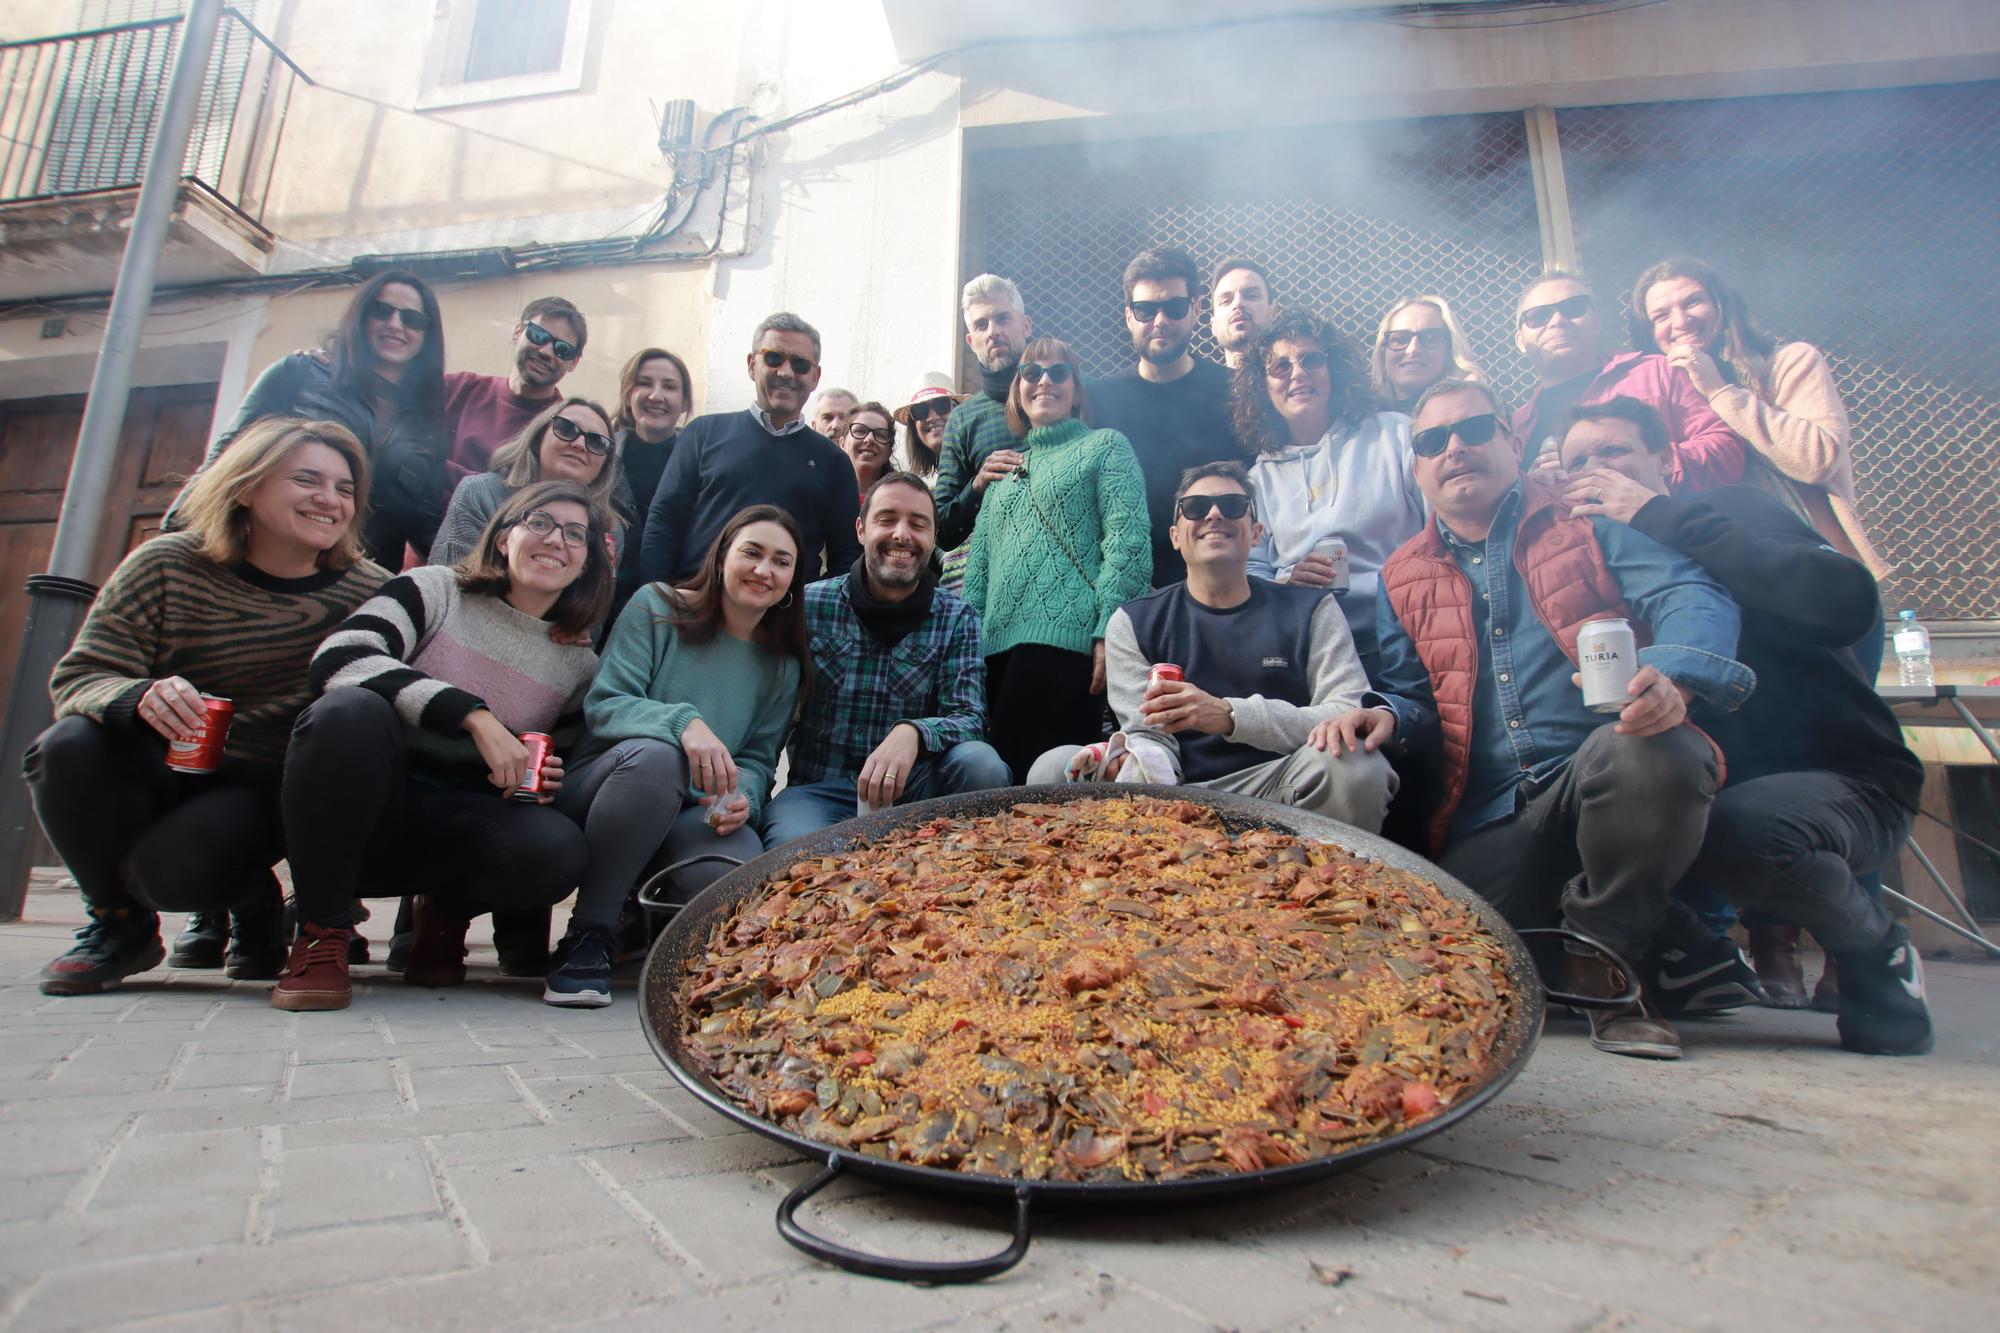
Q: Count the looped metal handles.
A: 3